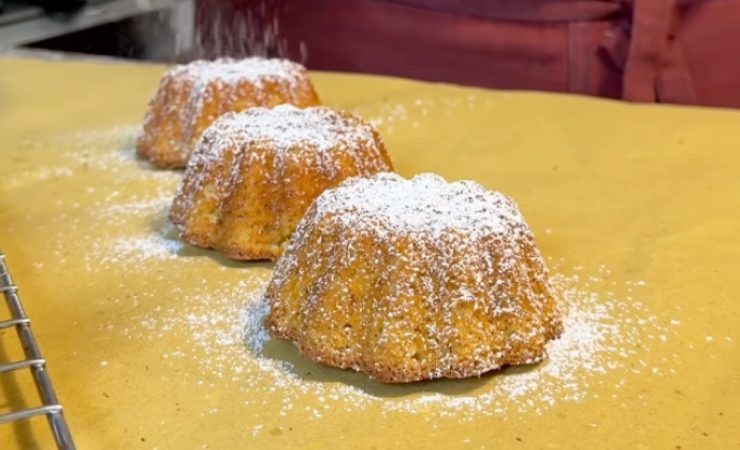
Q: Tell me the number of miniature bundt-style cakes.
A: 3